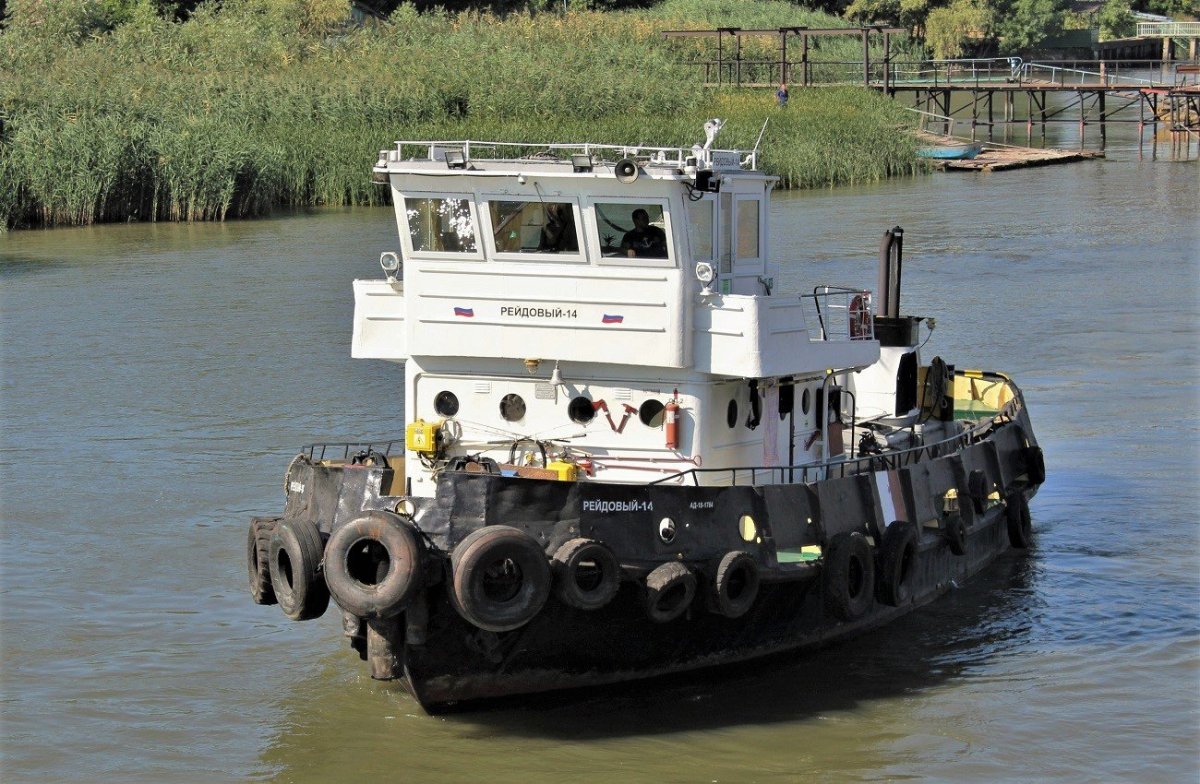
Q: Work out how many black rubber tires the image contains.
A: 13